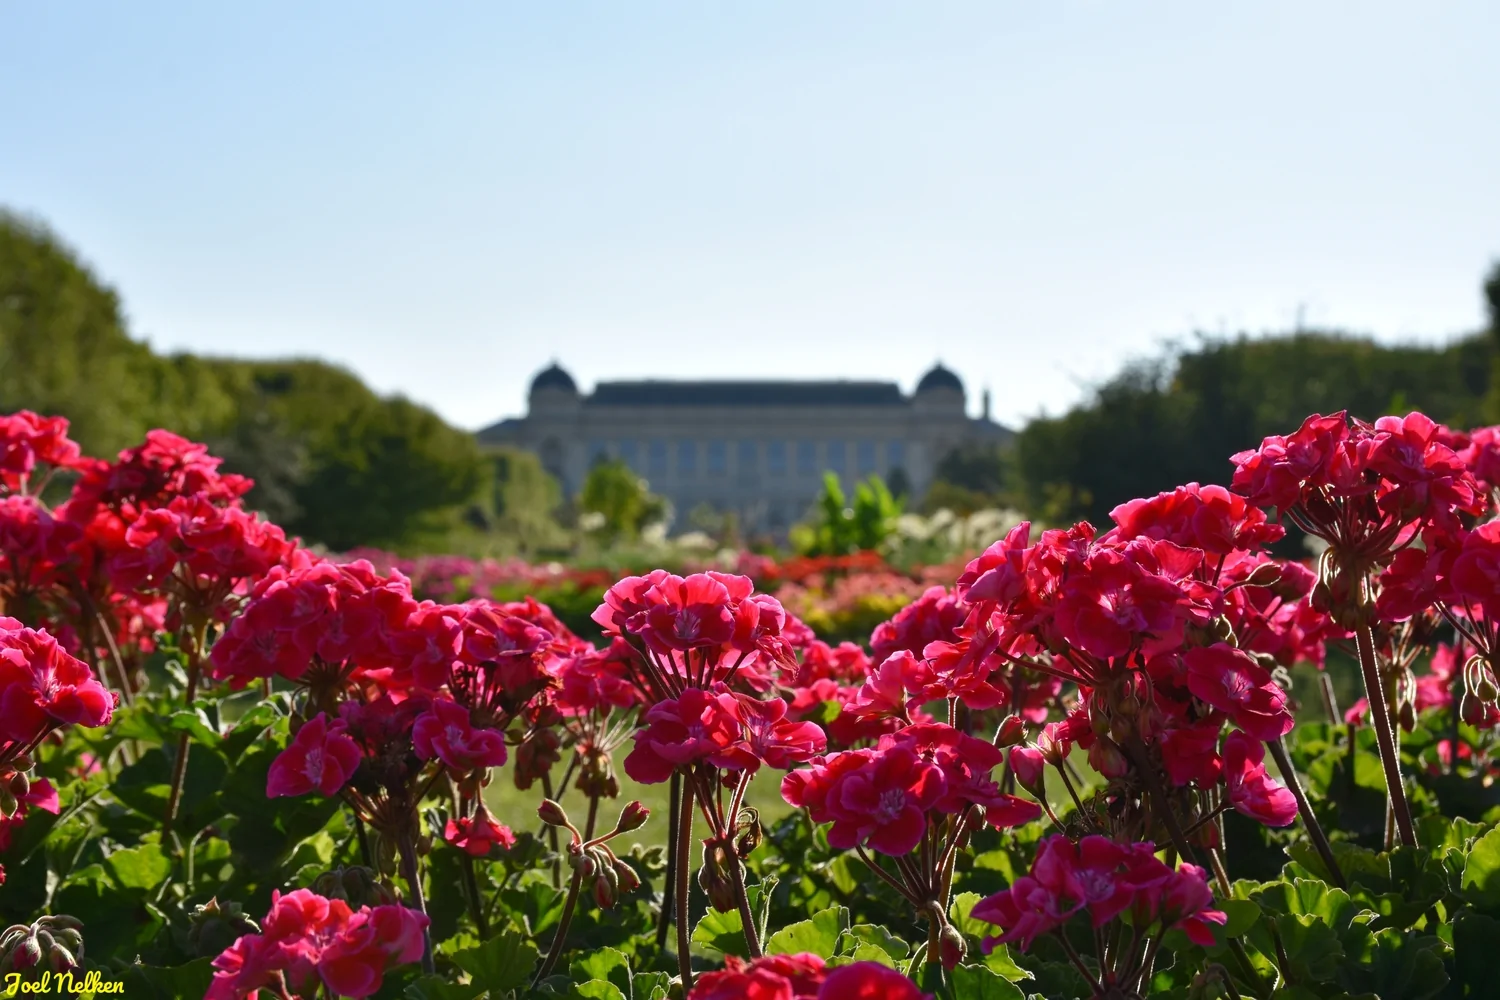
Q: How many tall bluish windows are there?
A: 11